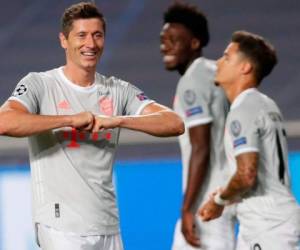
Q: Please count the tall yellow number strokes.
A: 0